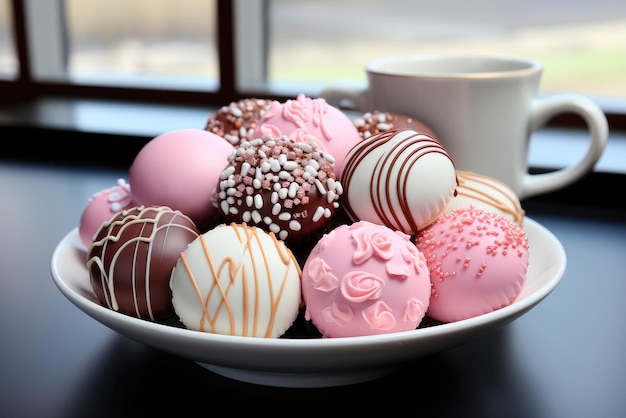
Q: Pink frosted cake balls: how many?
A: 5